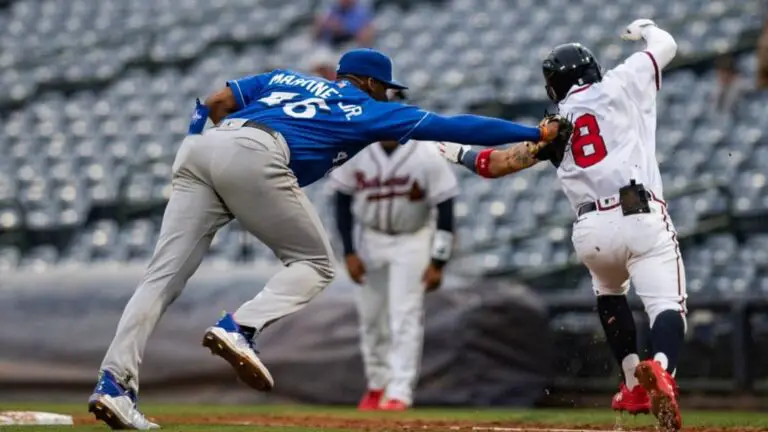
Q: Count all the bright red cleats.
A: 4